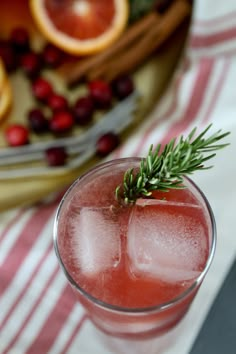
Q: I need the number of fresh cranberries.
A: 14